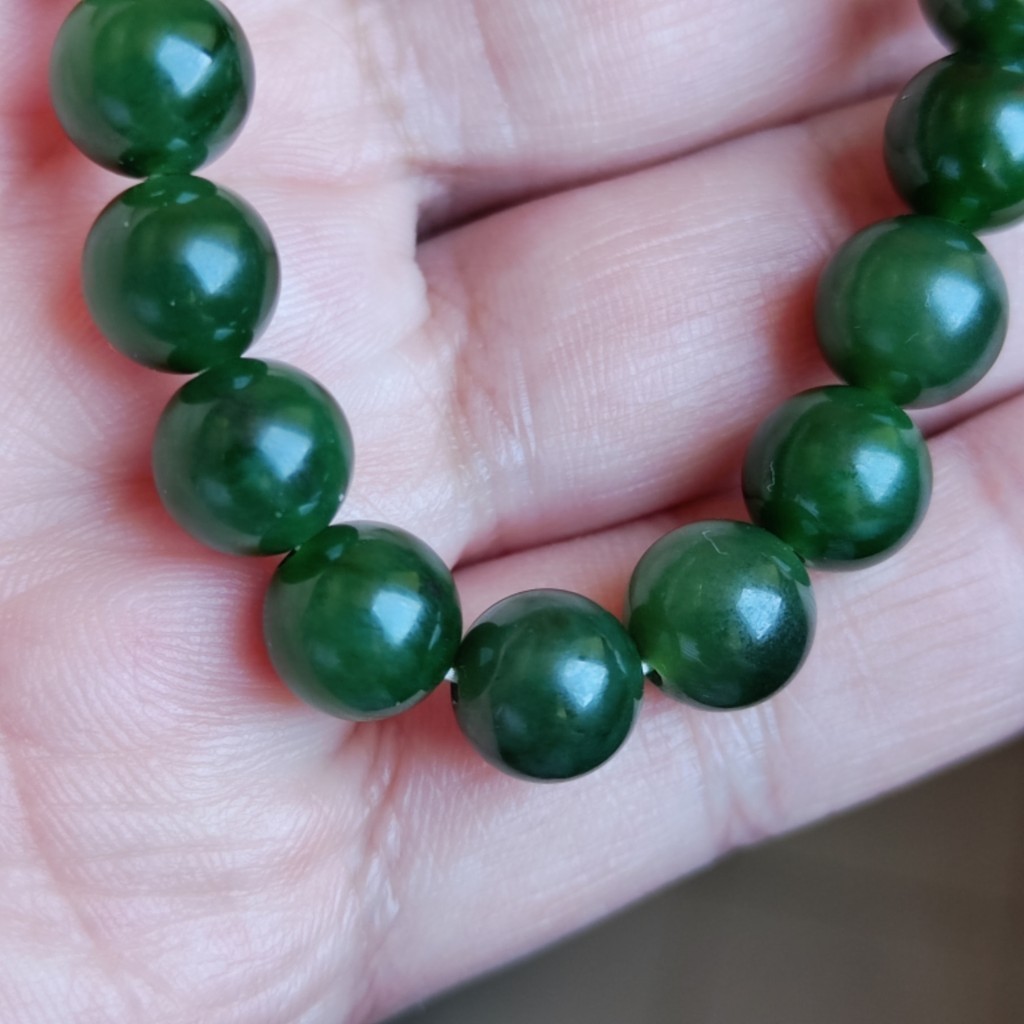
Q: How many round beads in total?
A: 10